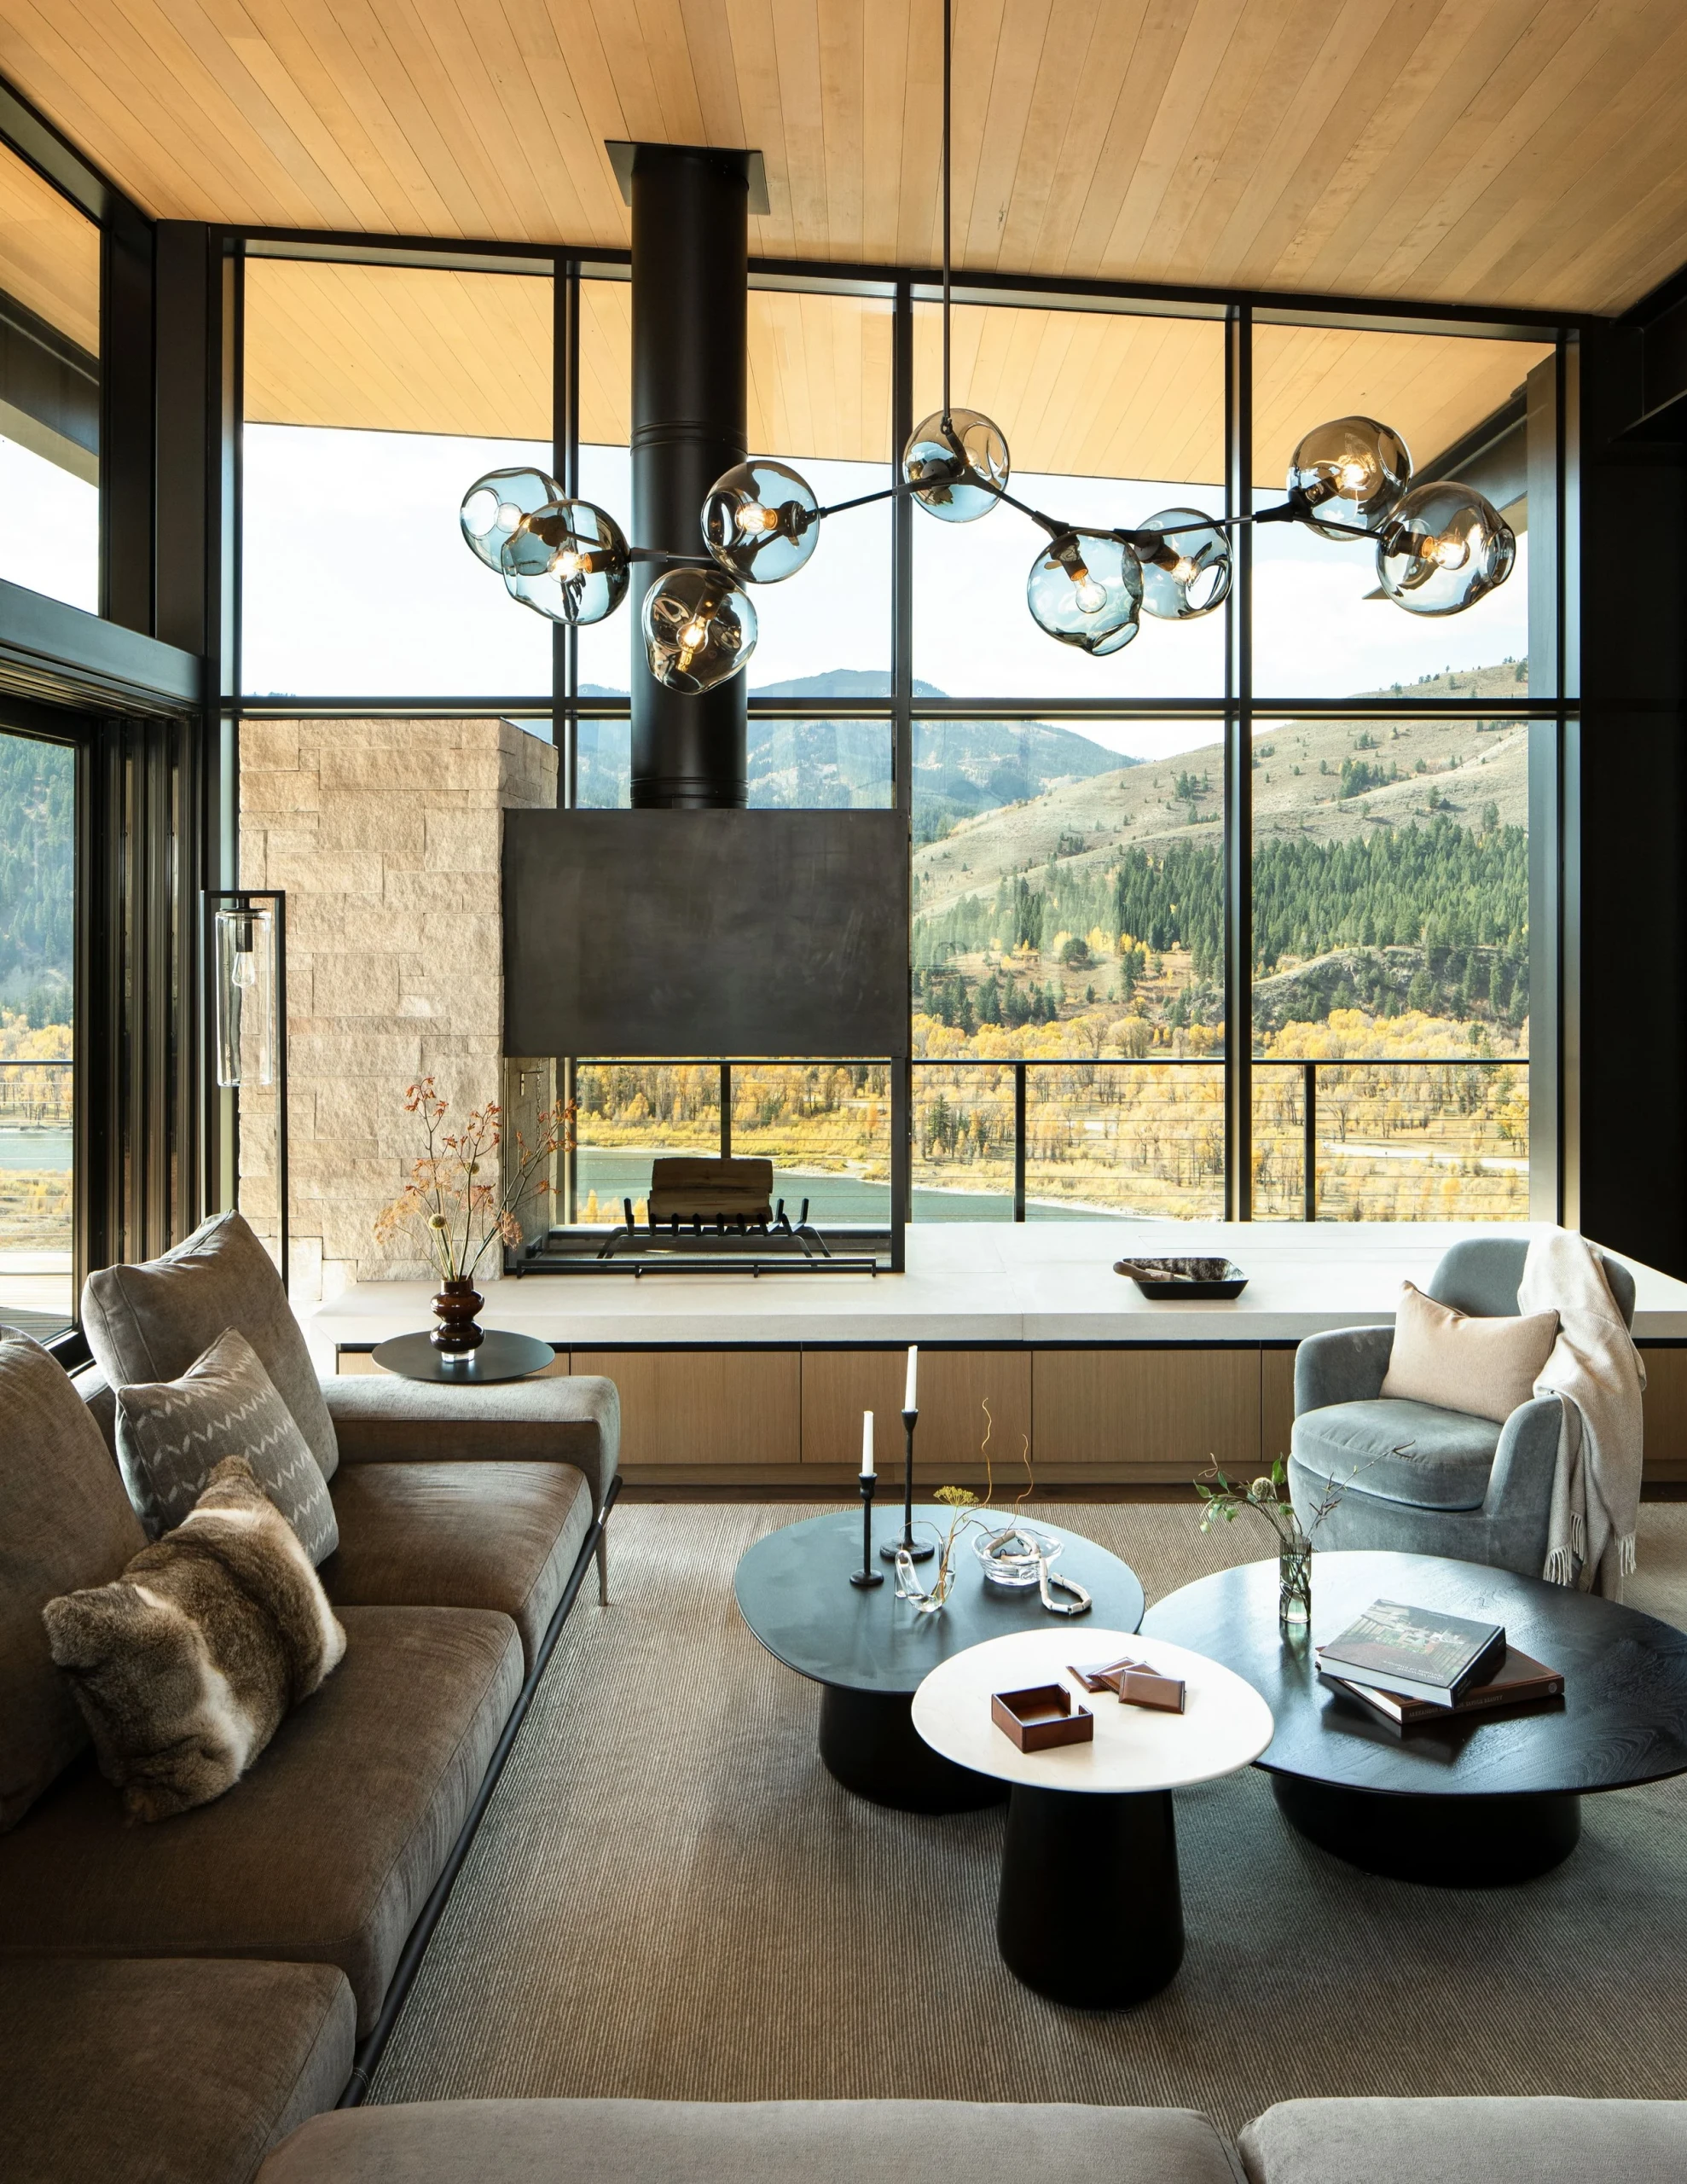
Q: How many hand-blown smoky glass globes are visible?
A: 9